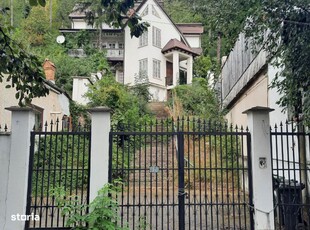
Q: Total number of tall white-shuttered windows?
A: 4